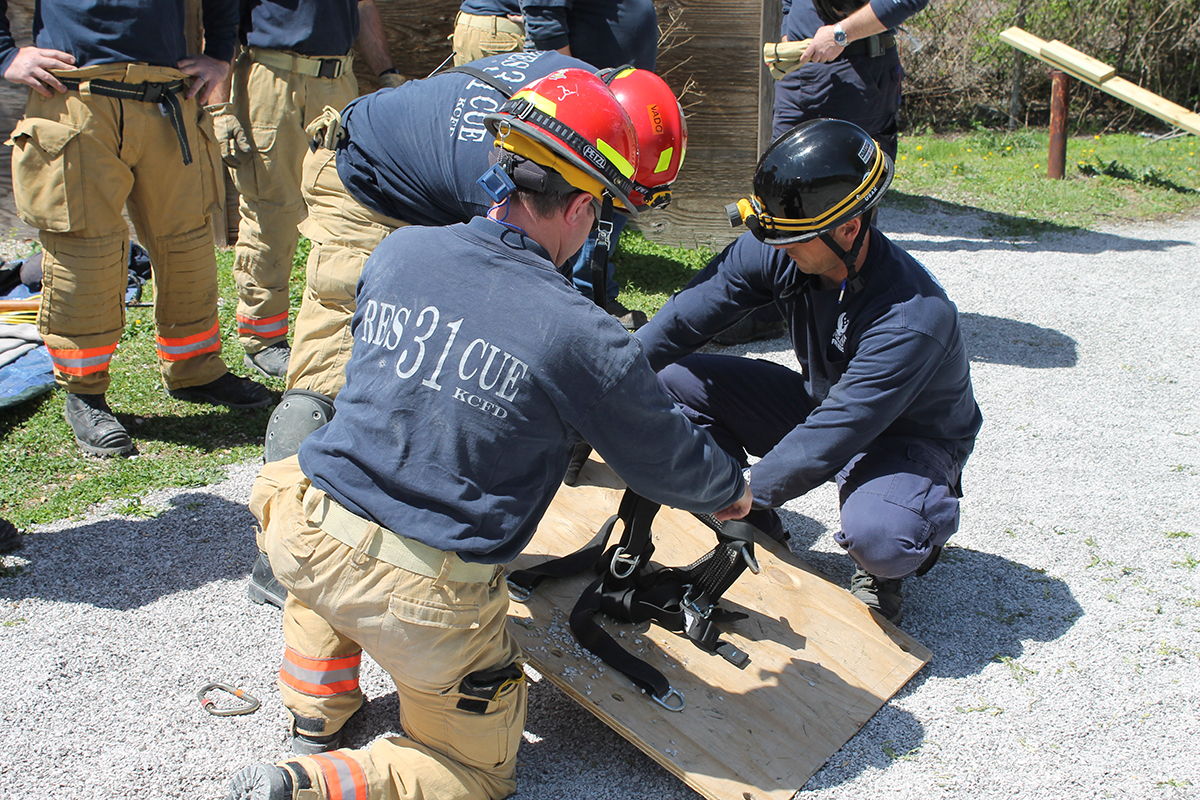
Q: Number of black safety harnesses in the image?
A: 1